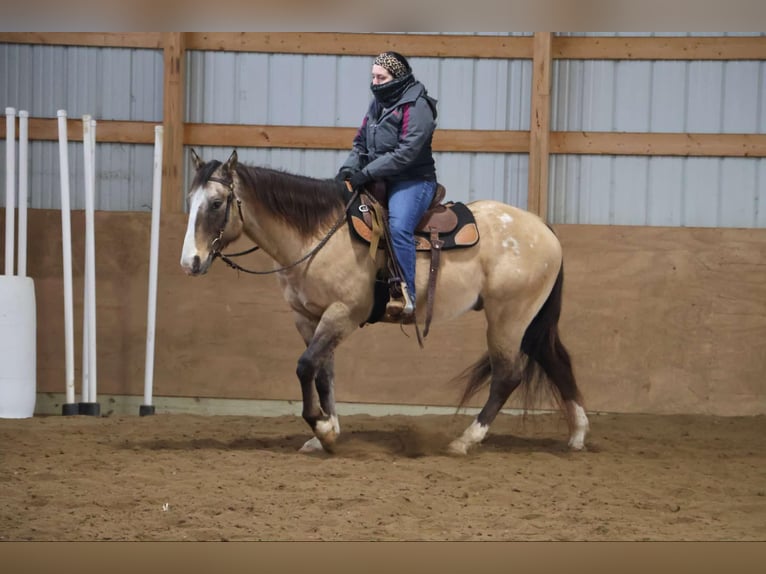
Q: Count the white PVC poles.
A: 6